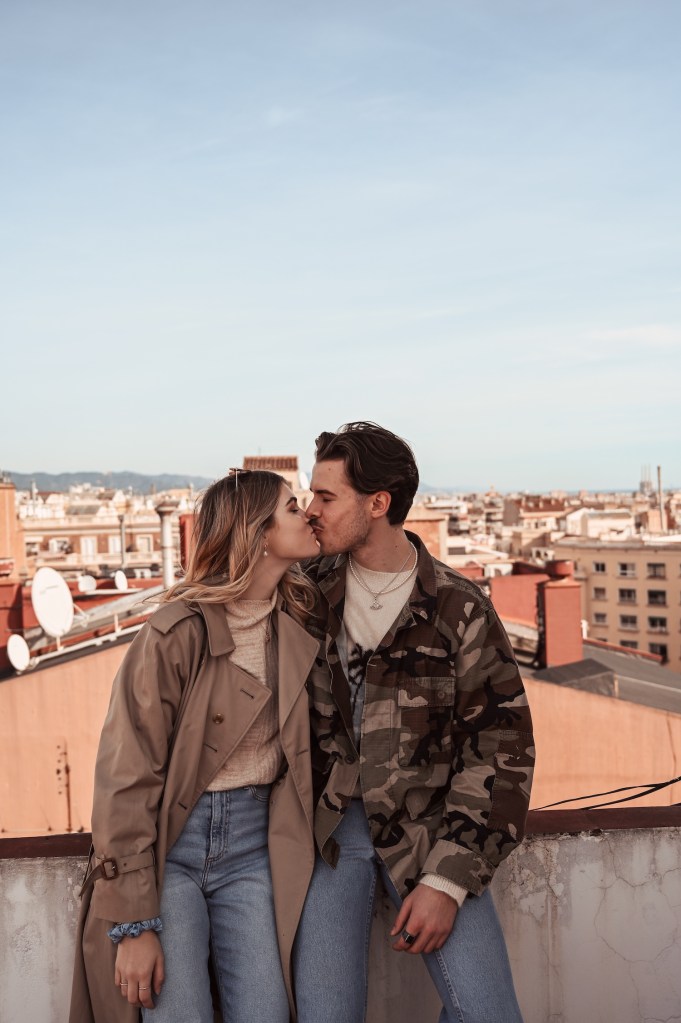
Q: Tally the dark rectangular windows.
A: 12